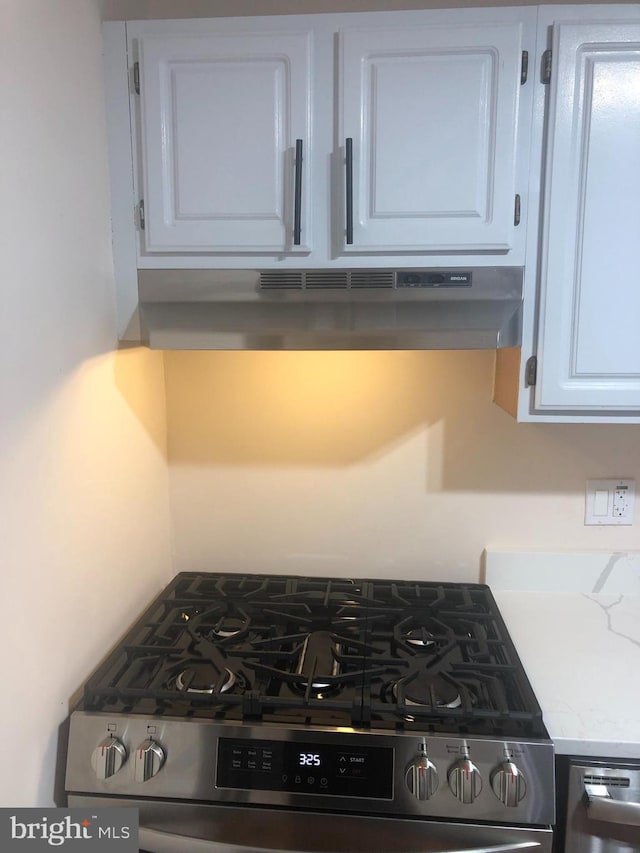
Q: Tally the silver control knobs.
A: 5